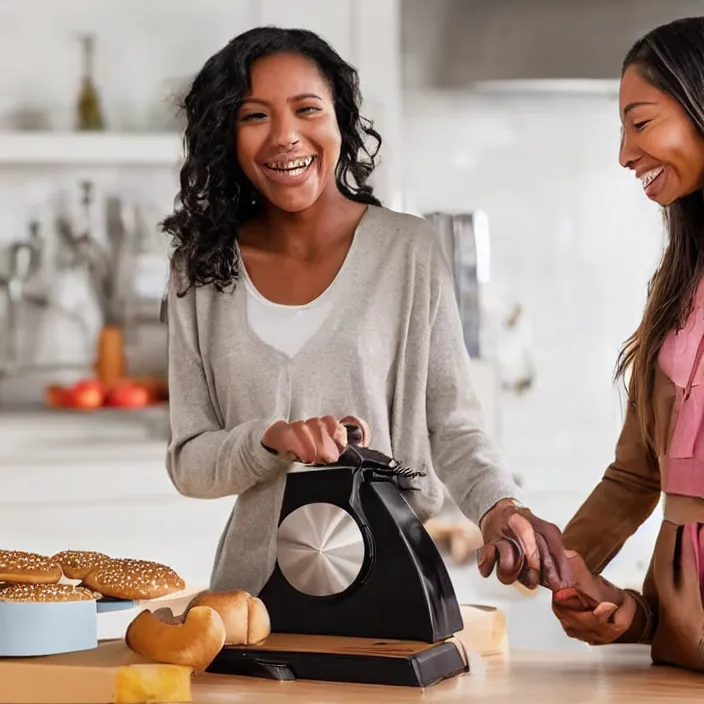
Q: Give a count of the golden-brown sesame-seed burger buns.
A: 4